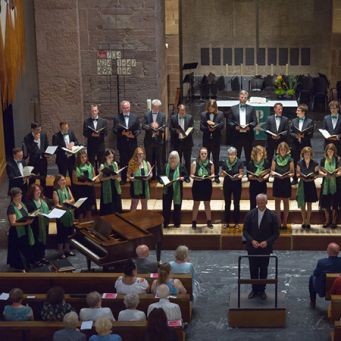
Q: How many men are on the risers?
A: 12